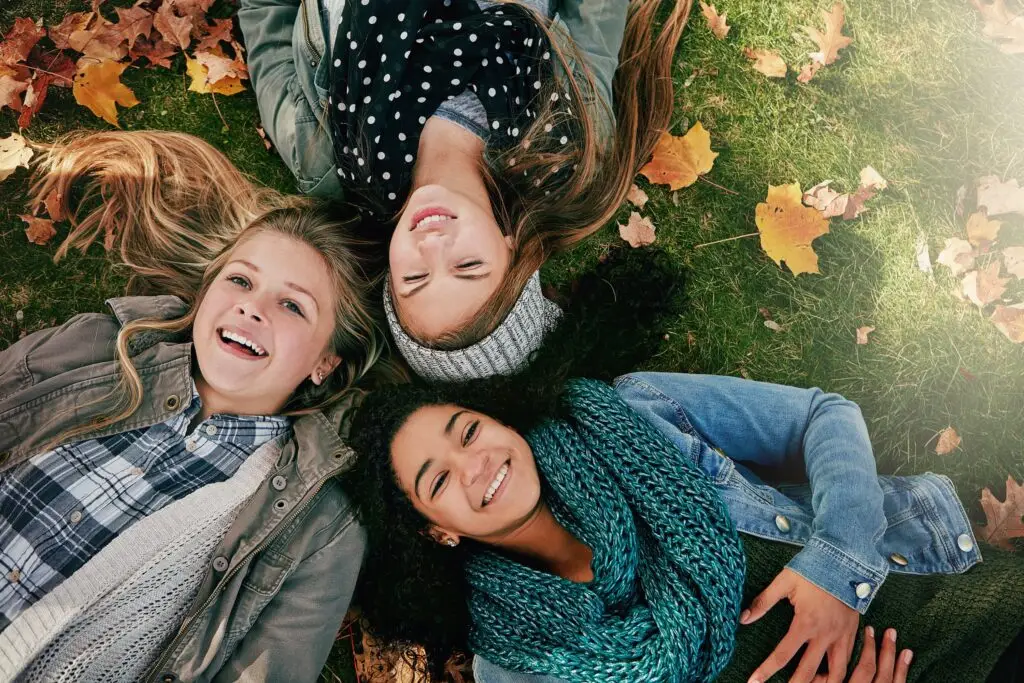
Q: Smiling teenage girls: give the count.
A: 3